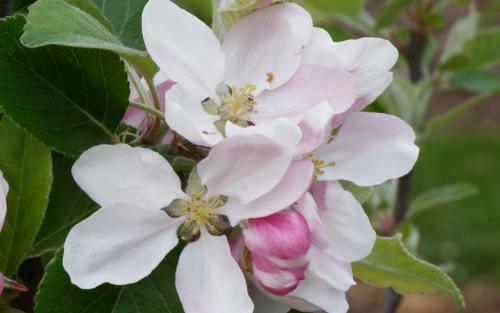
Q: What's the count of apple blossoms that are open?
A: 3